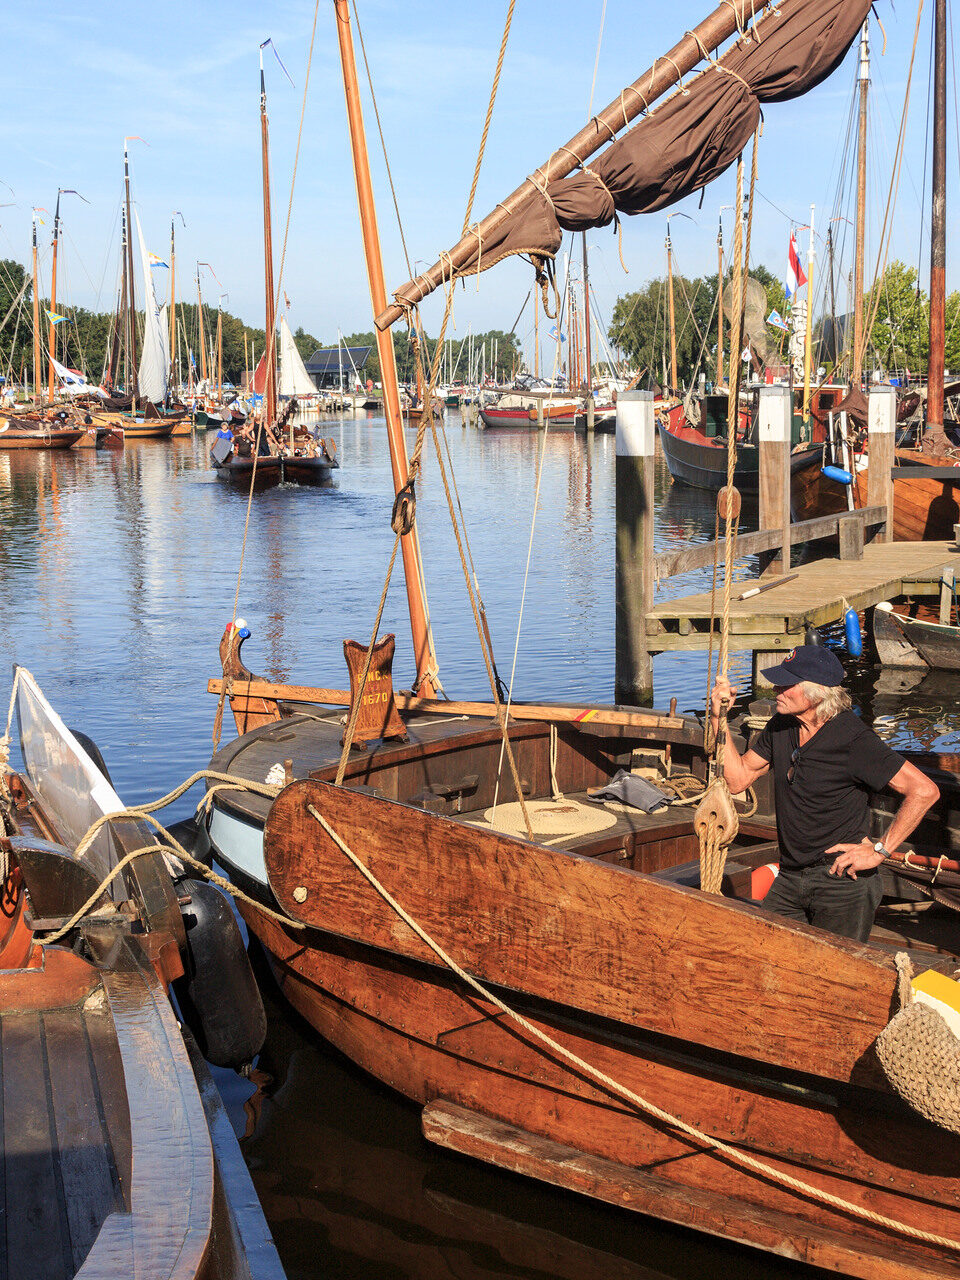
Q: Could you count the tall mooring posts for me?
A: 3